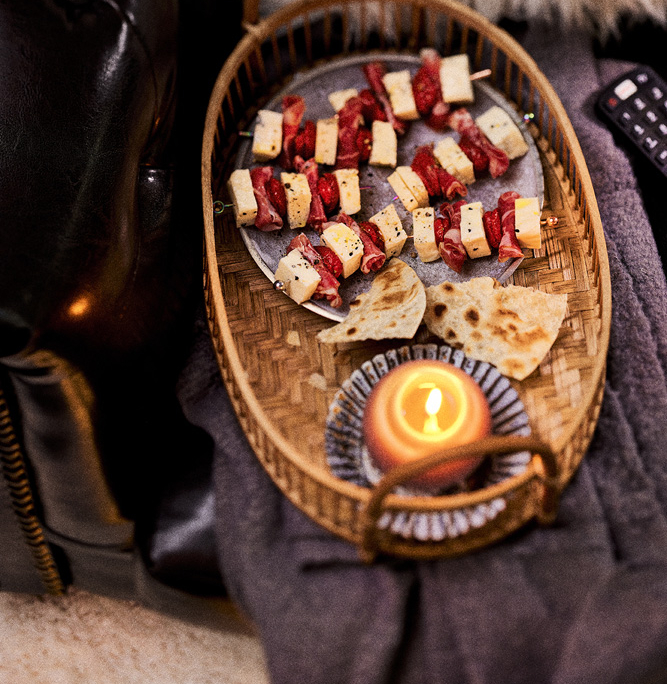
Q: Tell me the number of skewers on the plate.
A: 6